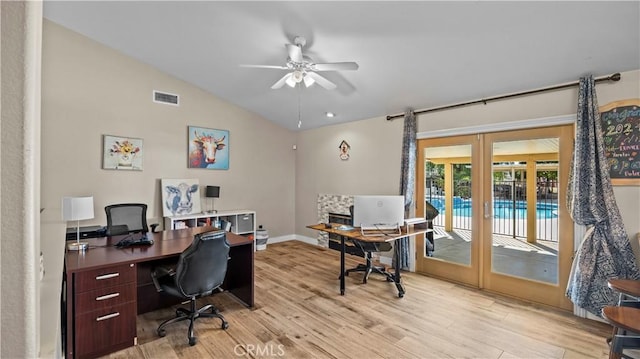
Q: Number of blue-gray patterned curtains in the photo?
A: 2